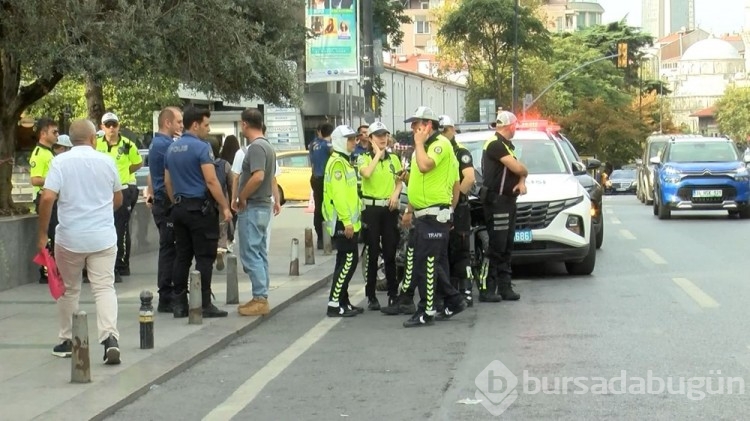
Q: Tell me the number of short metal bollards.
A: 7